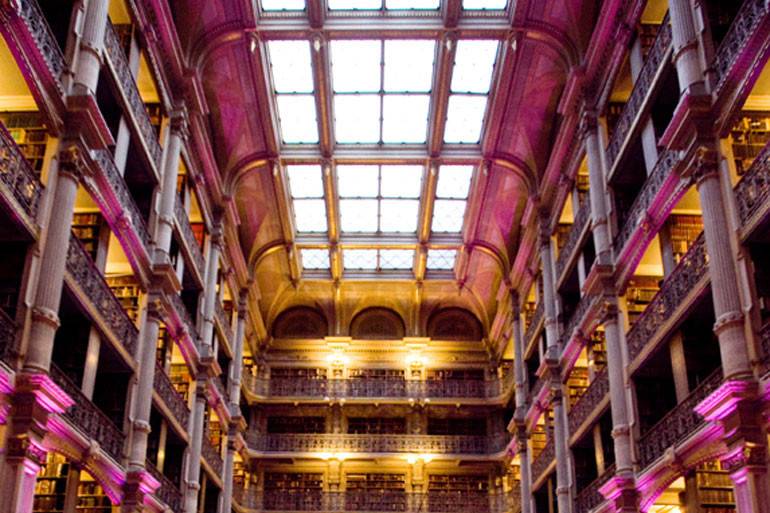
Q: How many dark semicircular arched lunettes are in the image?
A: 3